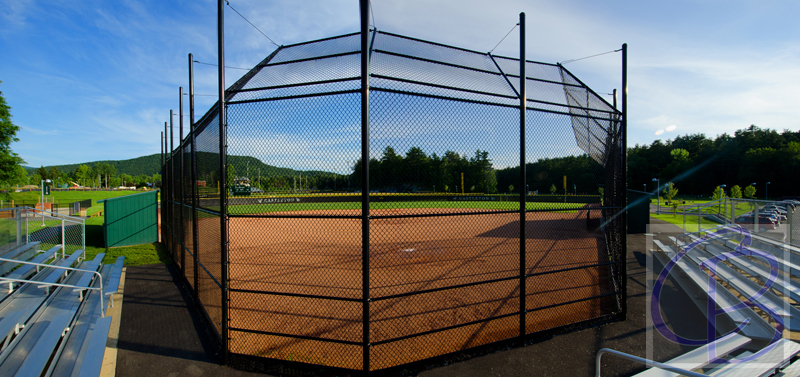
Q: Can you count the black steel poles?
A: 10